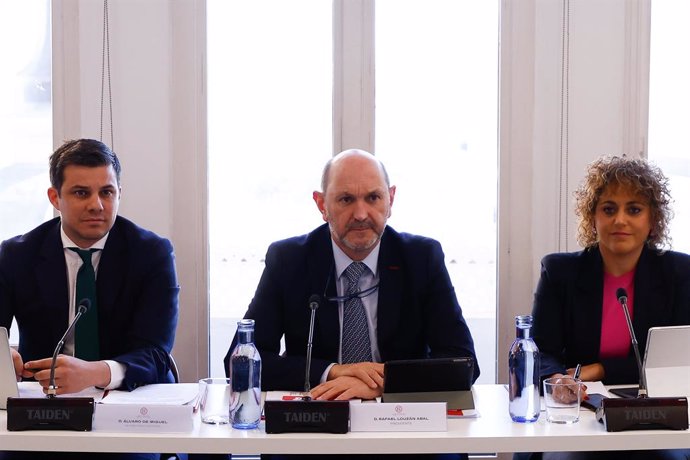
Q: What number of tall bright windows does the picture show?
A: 4